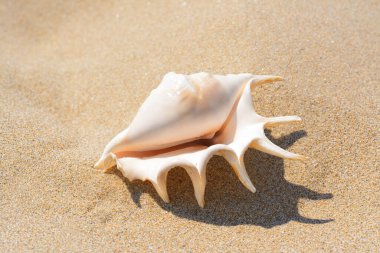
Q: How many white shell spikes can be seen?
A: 6